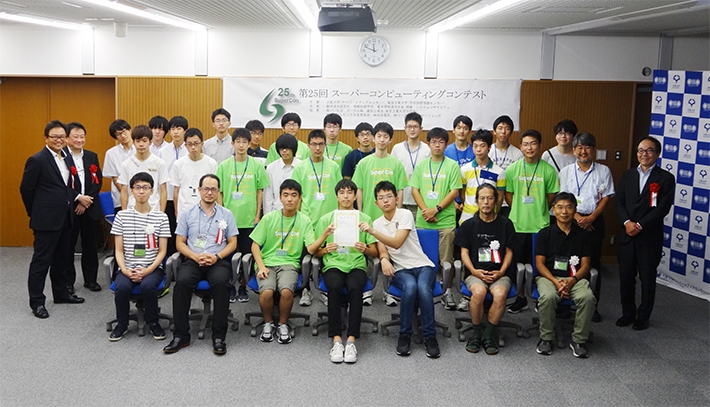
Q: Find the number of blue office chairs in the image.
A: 8